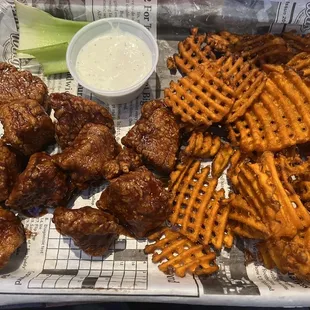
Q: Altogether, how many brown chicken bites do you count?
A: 10